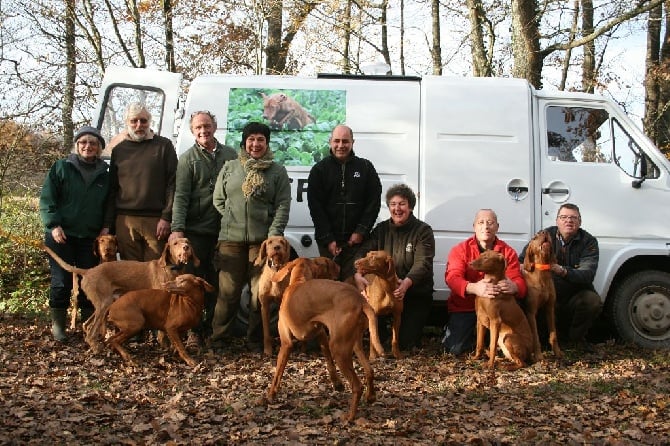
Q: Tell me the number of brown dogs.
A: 8